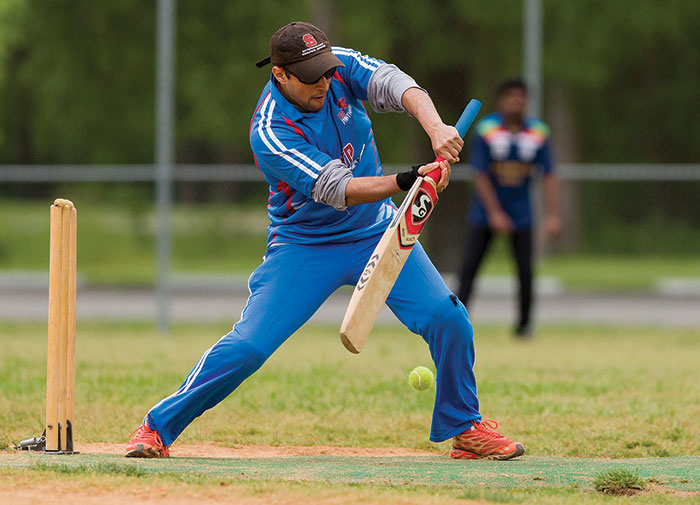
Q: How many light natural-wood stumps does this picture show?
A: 3